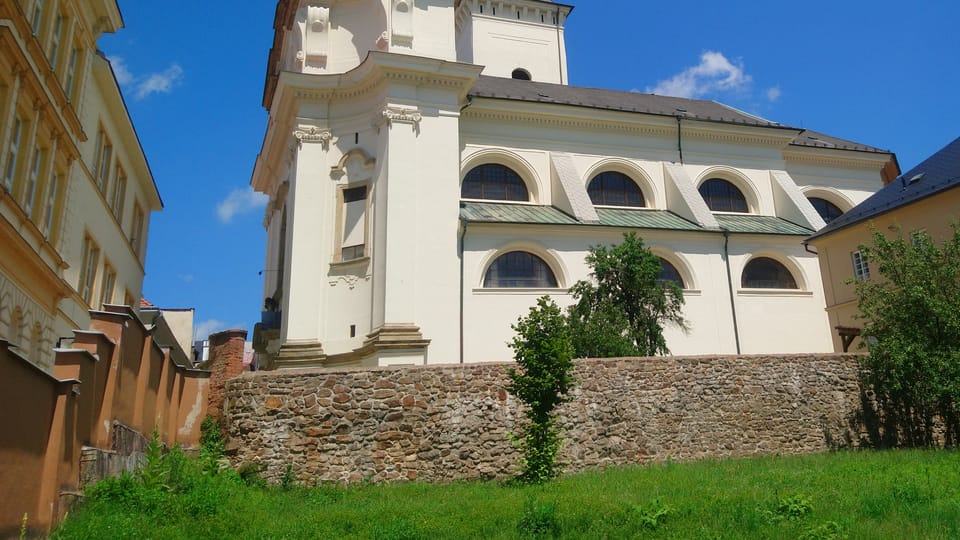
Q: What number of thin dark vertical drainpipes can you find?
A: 3